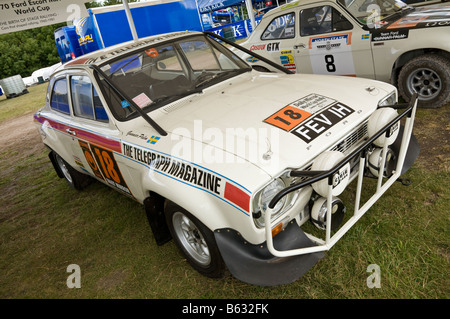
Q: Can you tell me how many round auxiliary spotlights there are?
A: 4